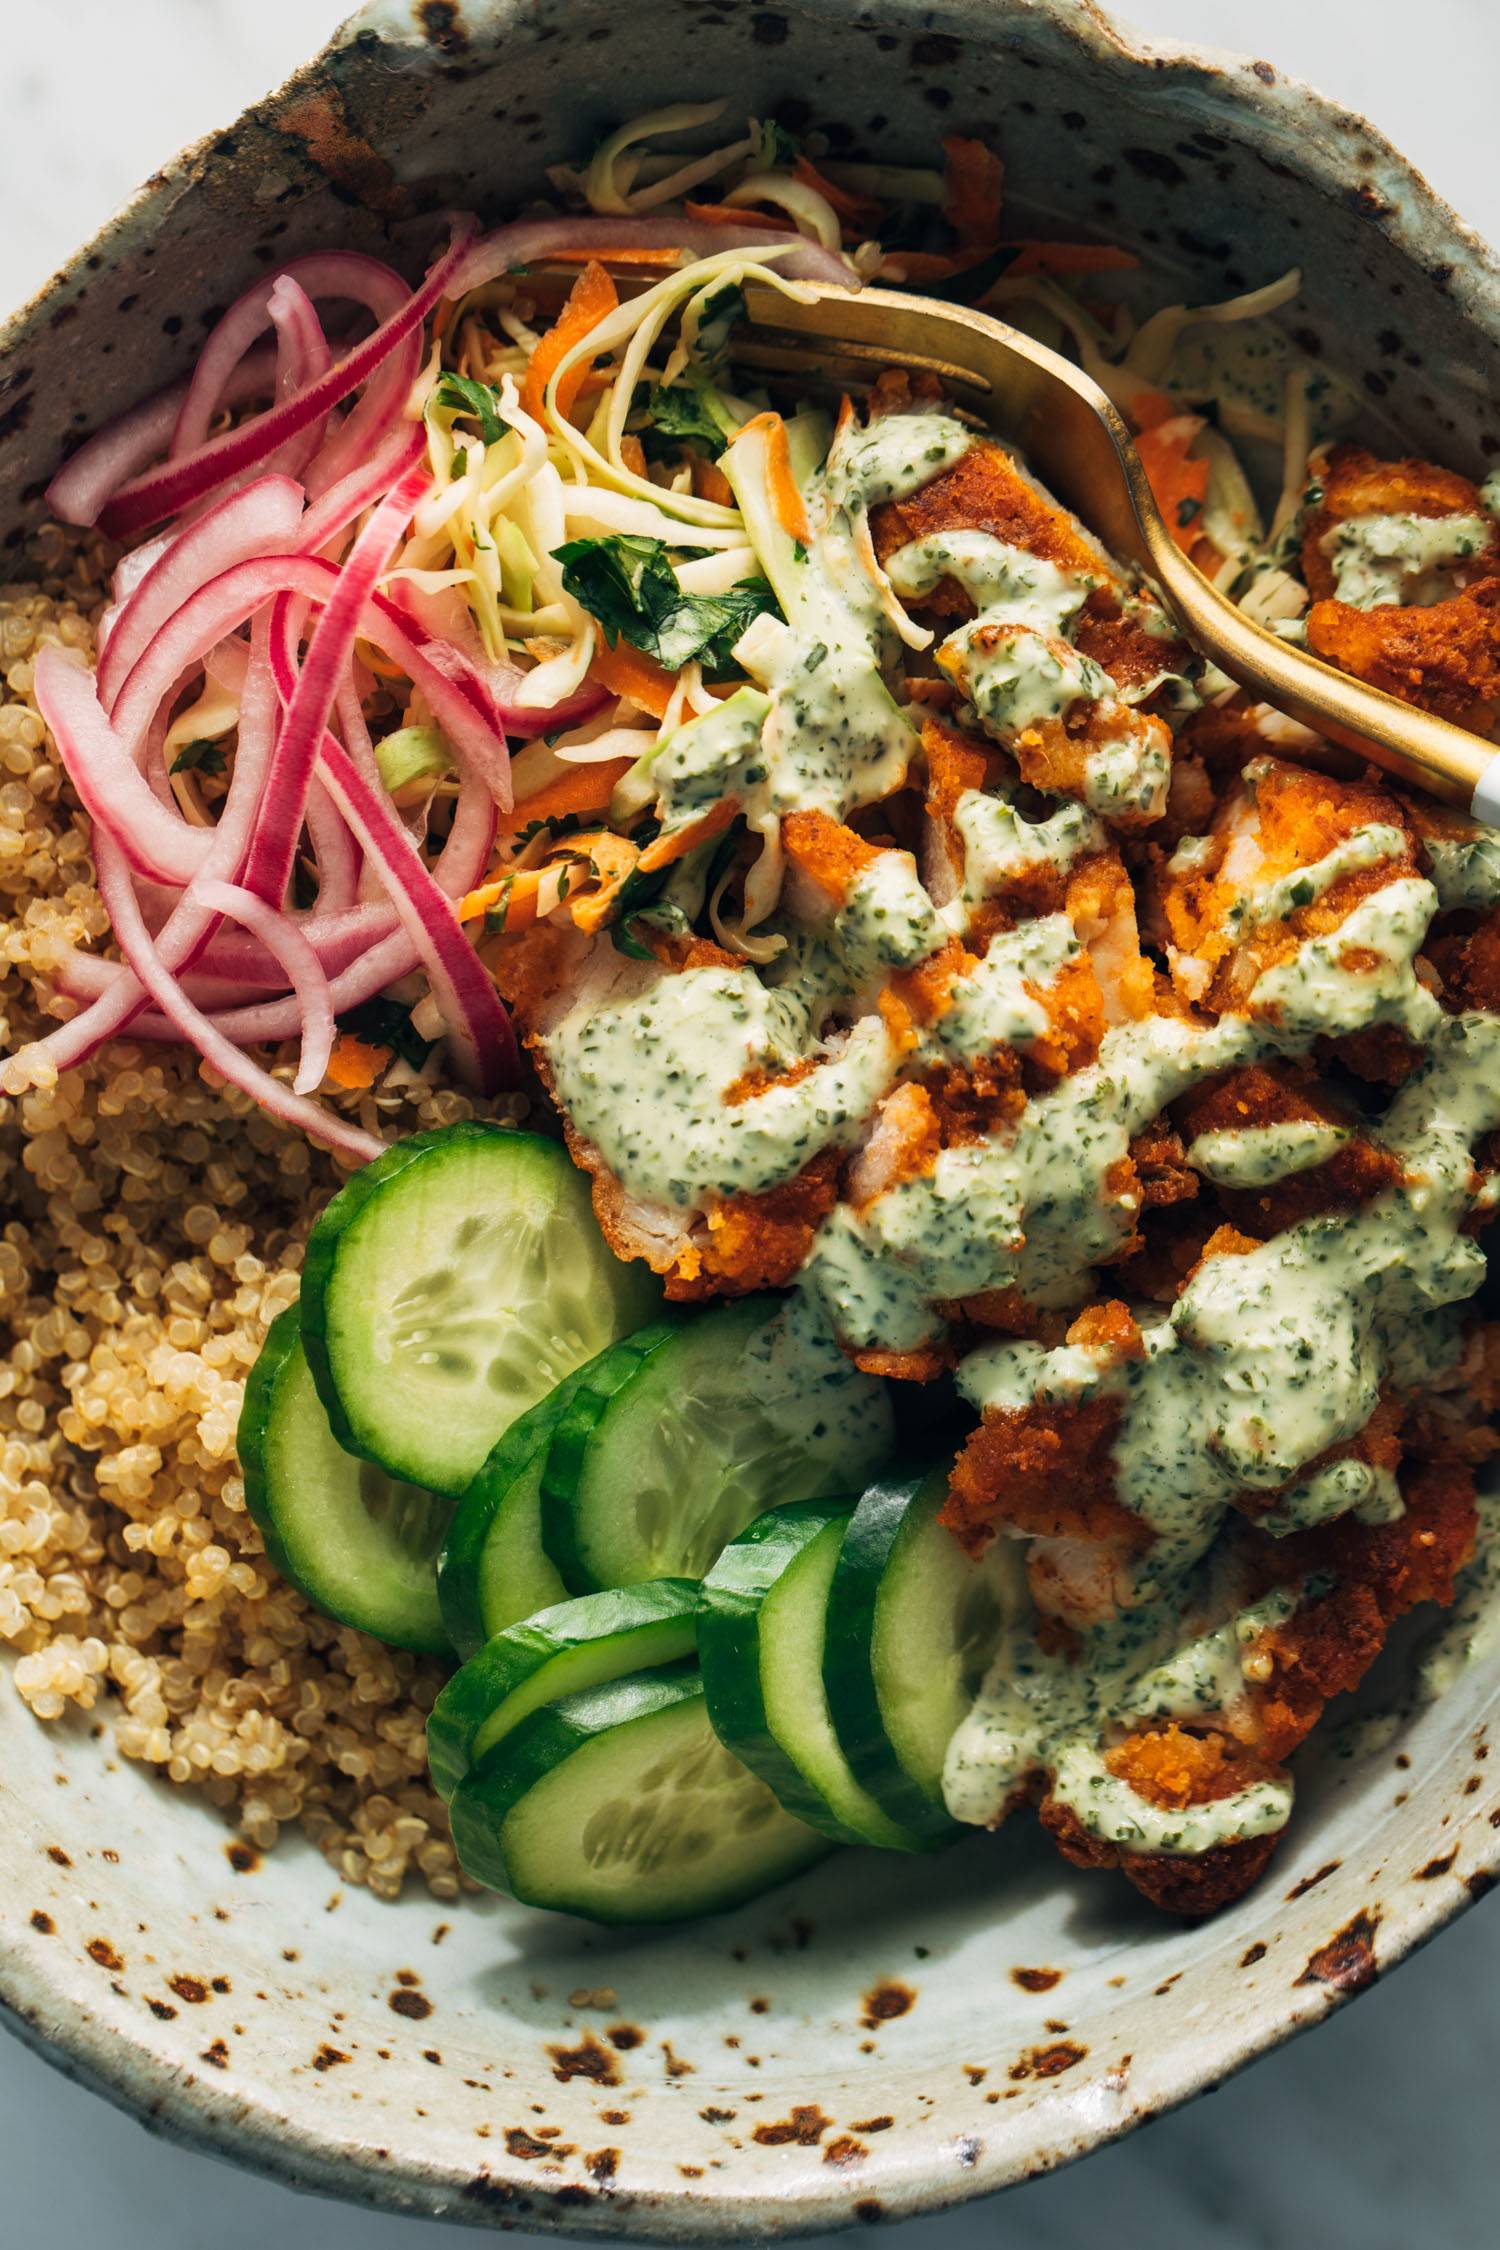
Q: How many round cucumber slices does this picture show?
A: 8